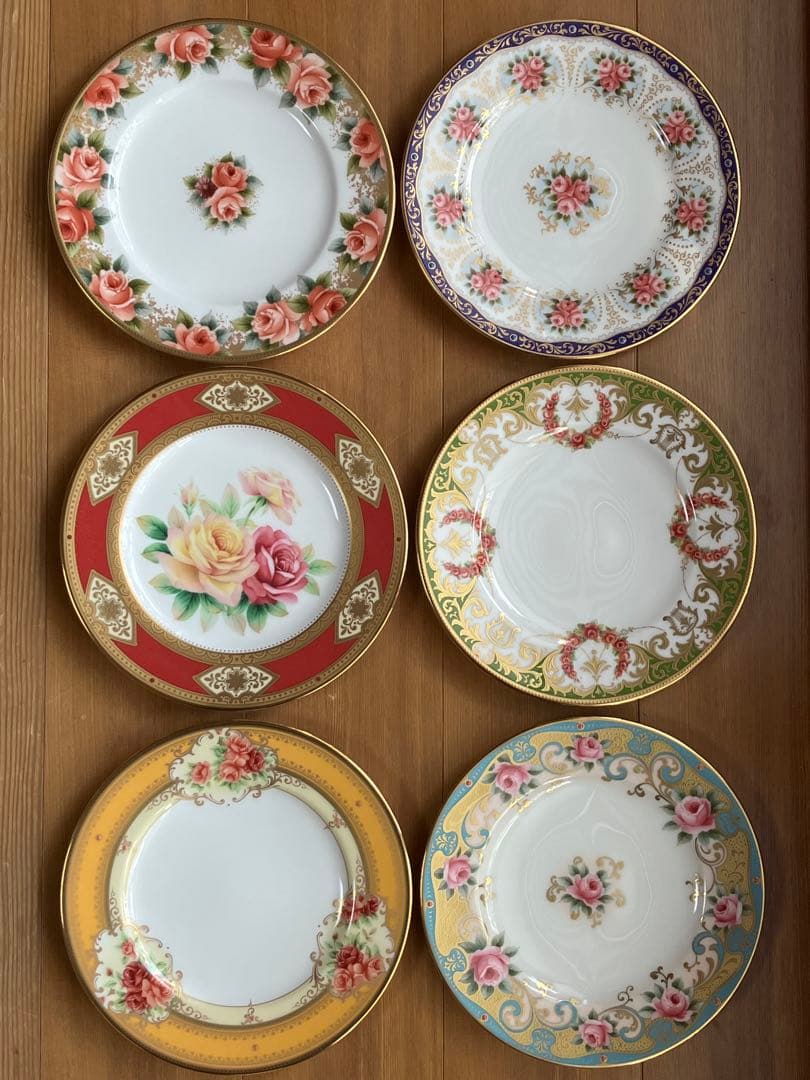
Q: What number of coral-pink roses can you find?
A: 14